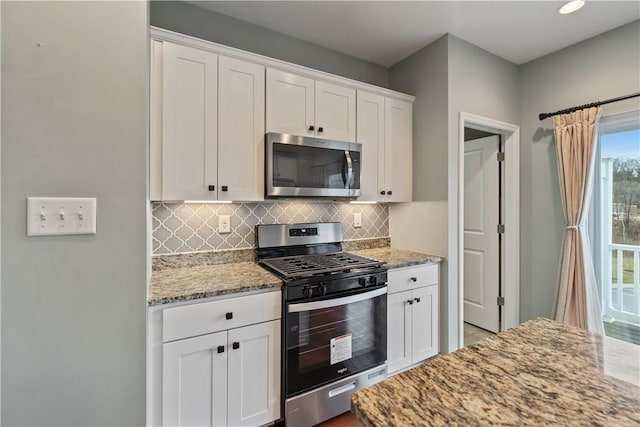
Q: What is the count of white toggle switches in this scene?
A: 3